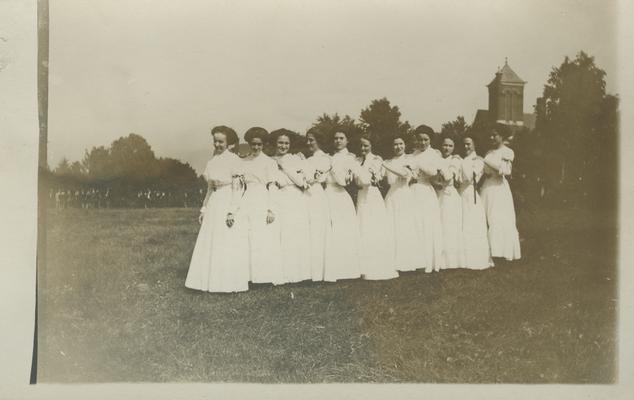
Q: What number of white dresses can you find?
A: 11